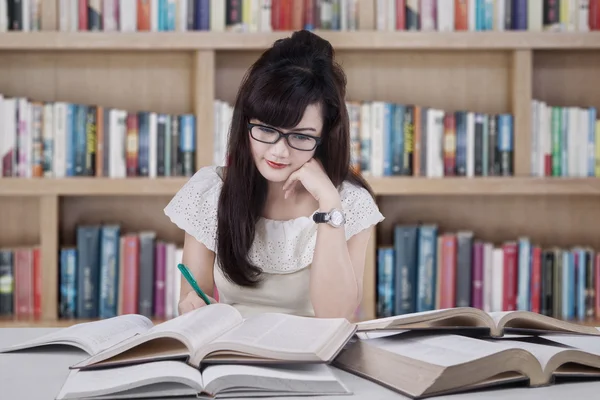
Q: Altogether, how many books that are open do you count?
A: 5